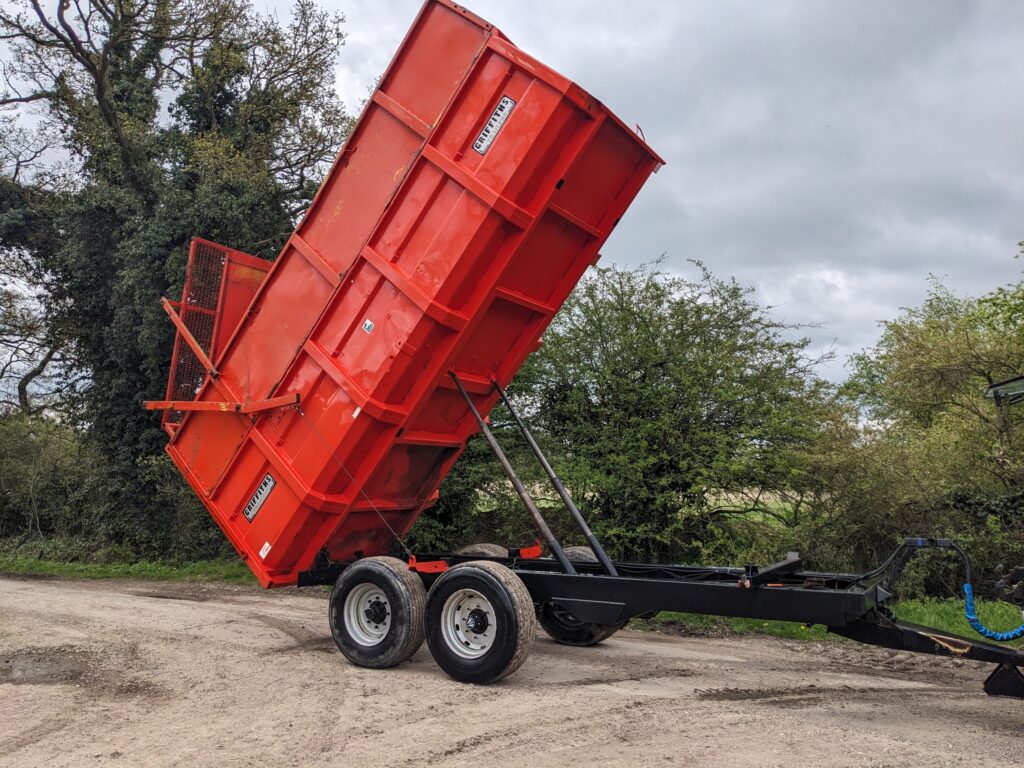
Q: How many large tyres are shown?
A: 4